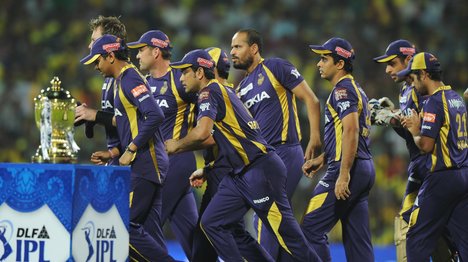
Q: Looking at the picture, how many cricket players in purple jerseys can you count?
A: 9